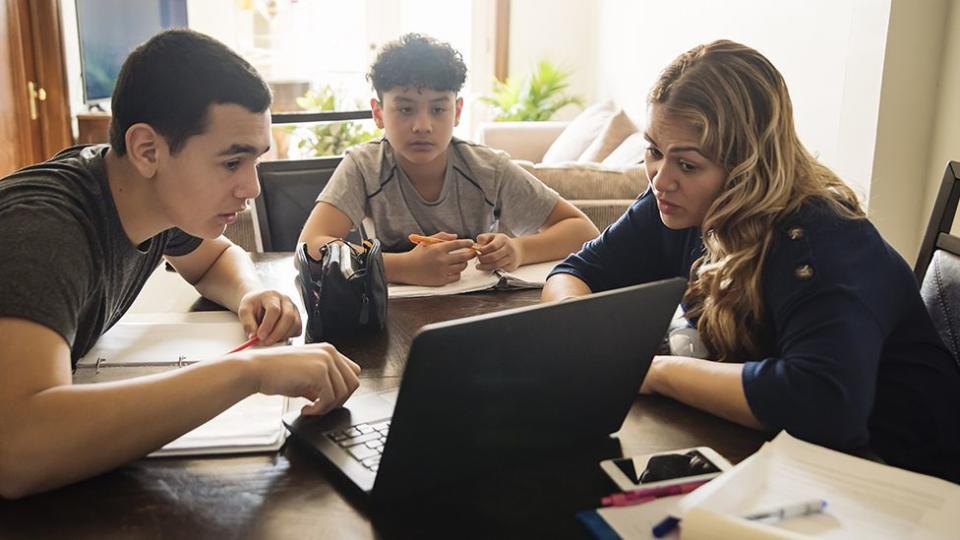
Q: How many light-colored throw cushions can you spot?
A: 3